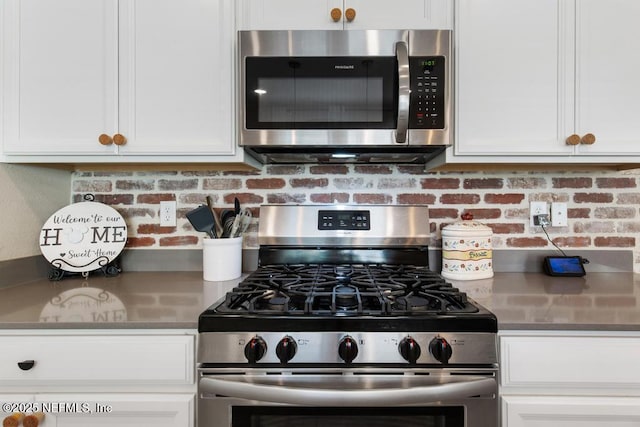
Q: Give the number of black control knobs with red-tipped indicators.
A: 5